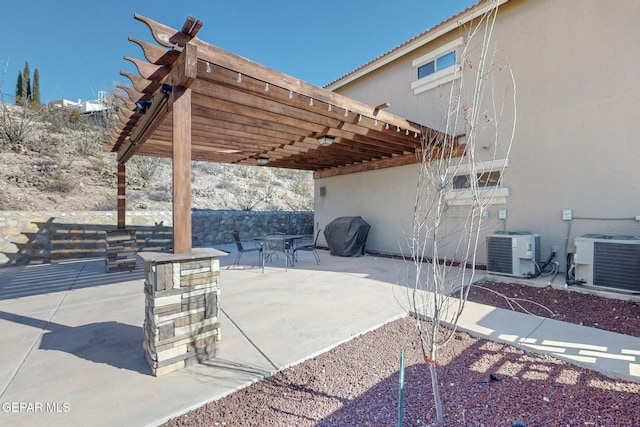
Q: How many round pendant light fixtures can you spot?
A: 2